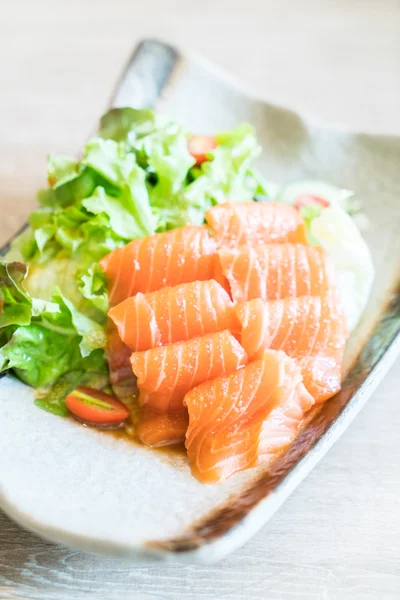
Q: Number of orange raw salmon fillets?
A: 7